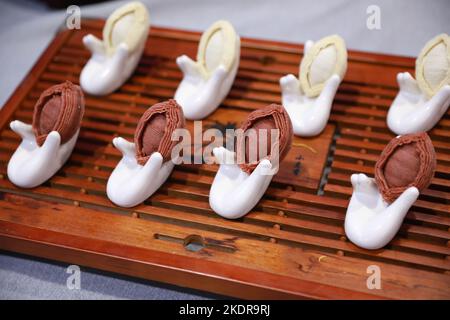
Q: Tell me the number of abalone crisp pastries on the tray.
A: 8